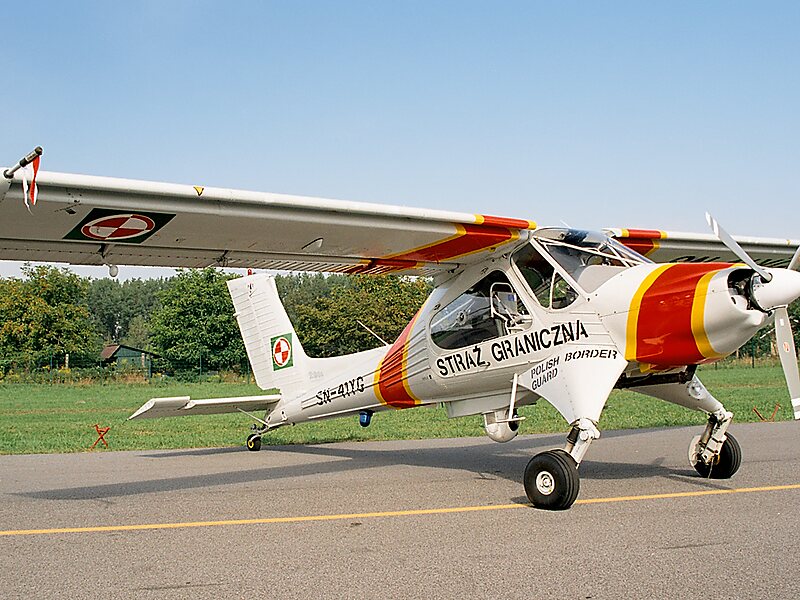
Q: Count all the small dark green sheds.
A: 1